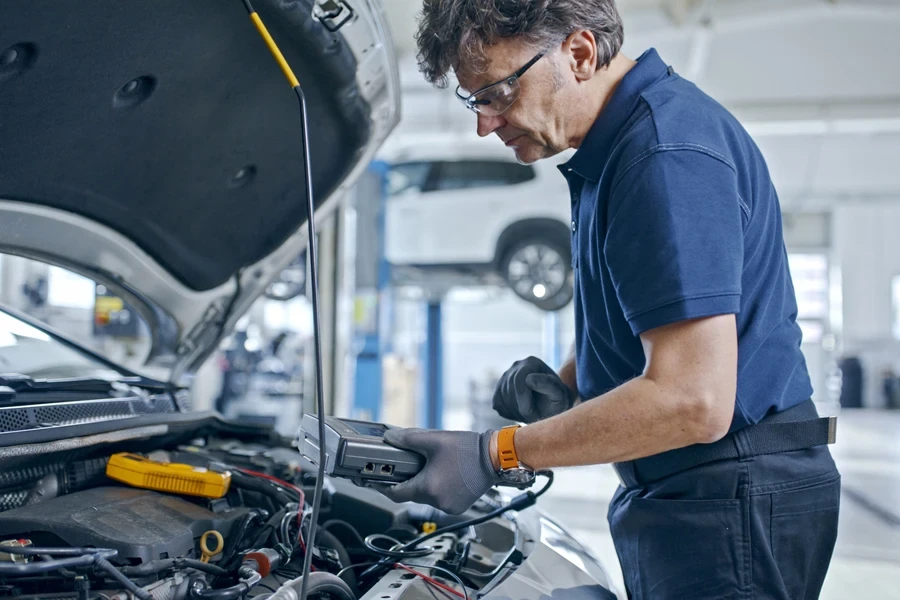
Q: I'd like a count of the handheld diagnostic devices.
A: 2